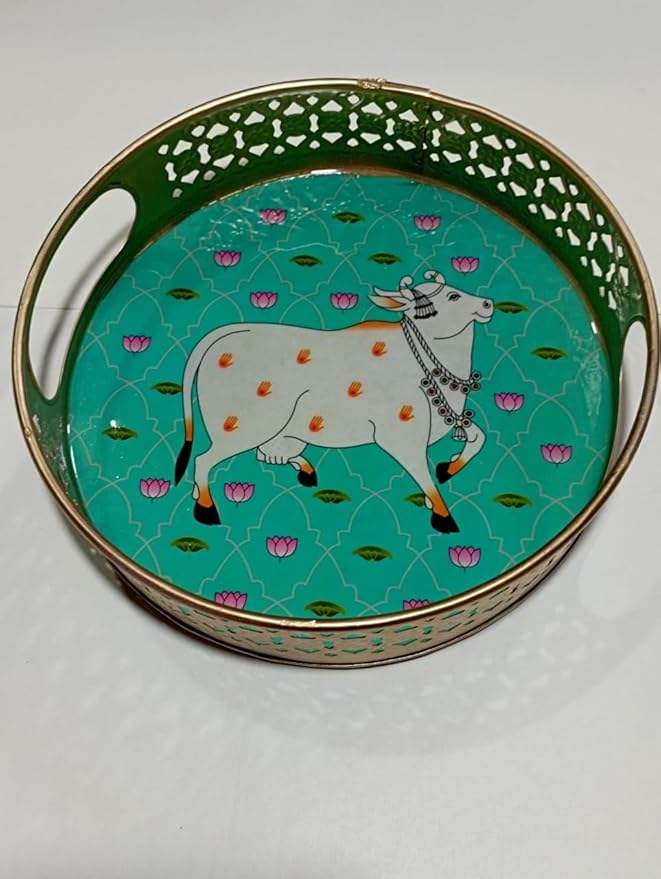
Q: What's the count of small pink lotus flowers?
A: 15